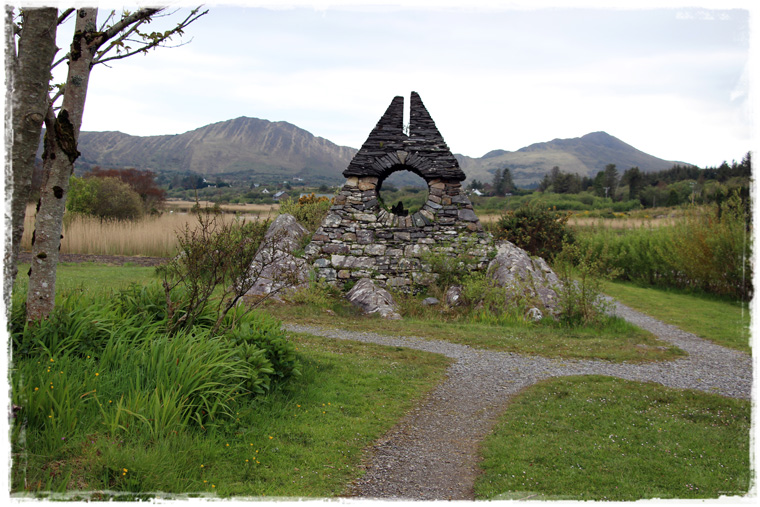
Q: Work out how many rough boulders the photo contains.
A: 3